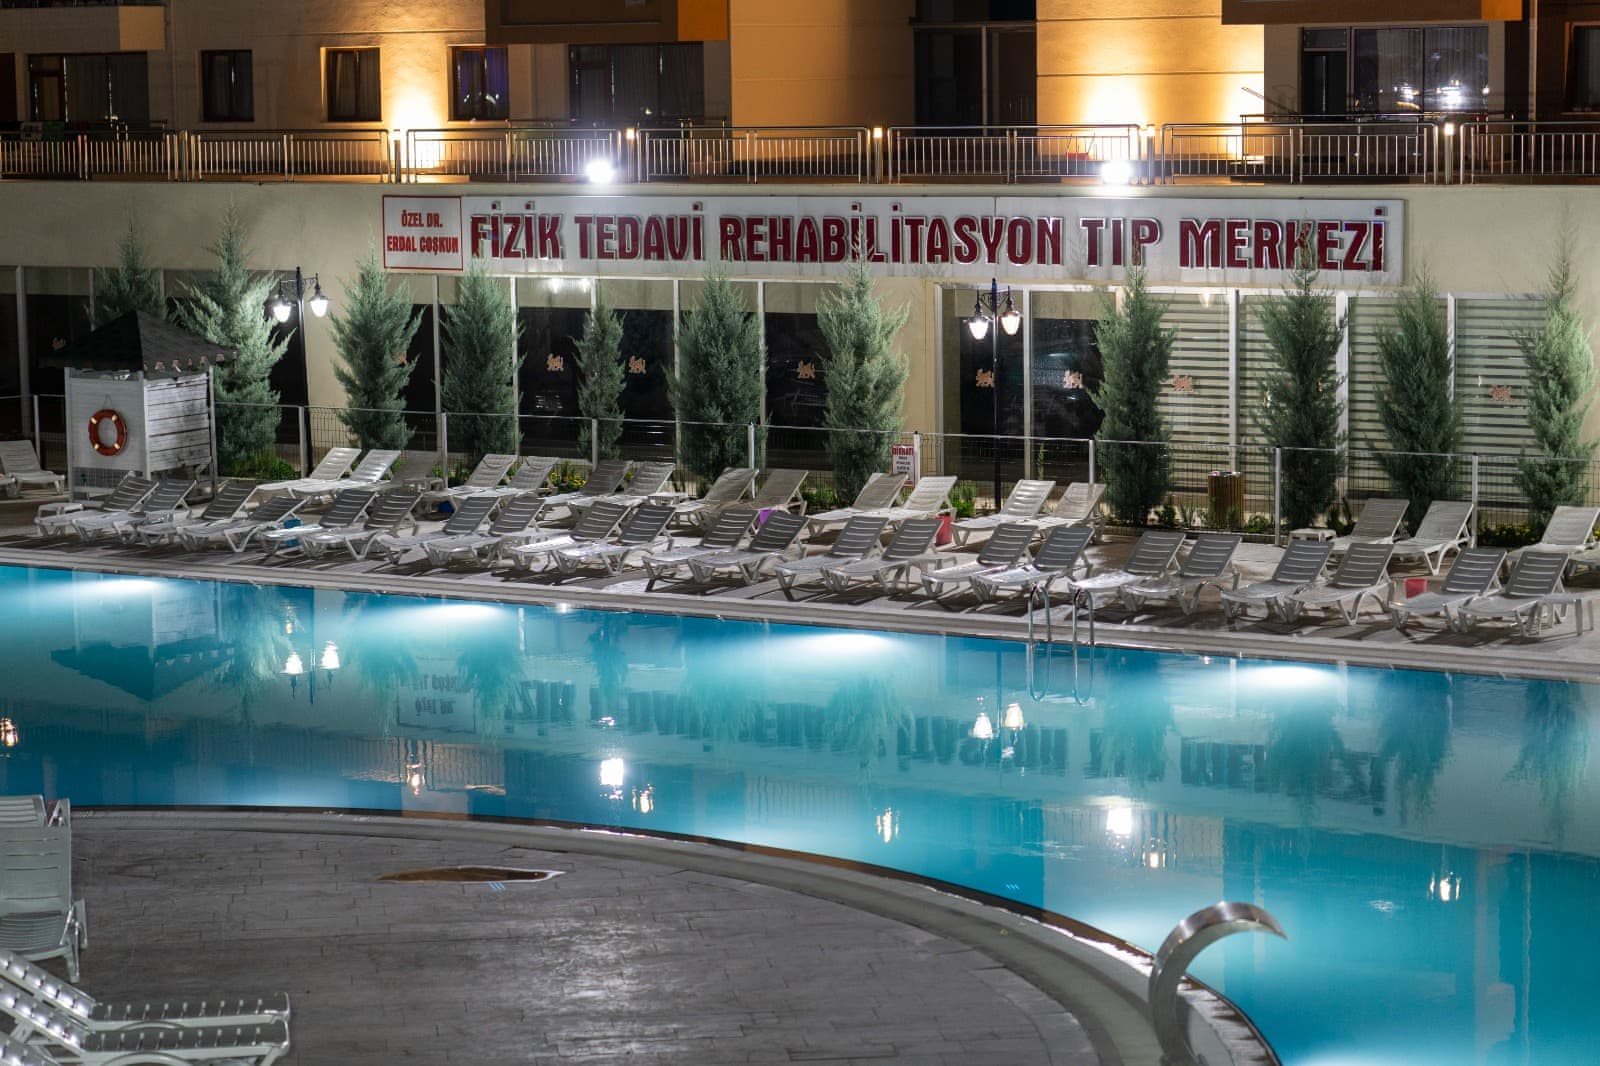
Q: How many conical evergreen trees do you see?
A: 11